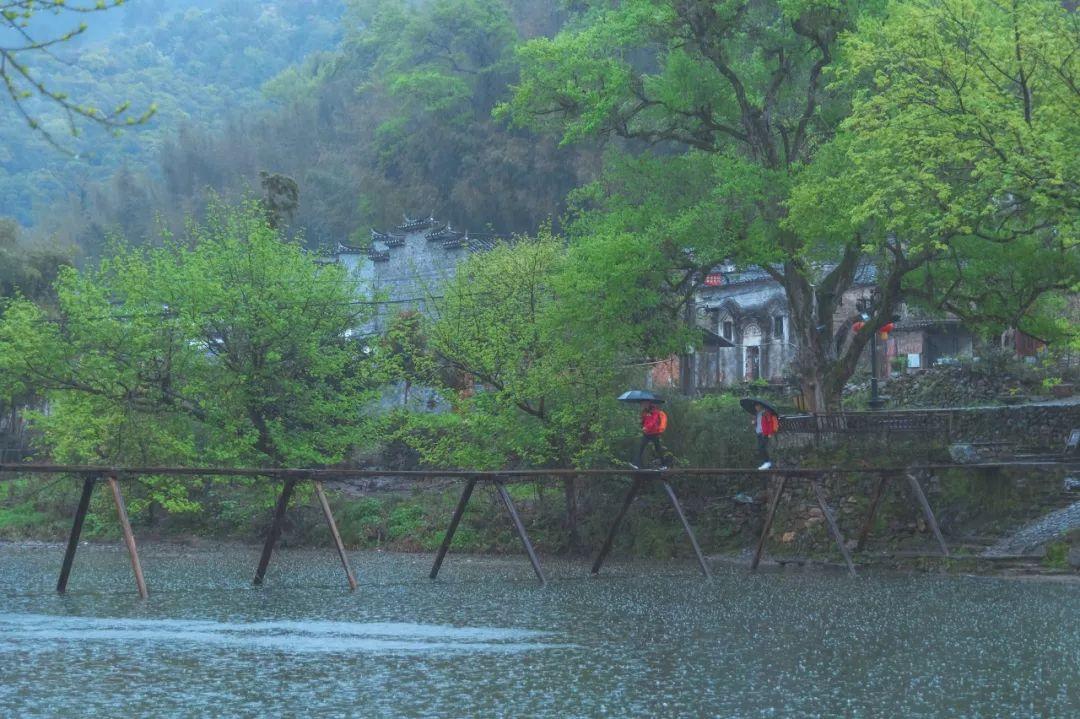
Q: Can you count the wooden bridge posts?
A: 12